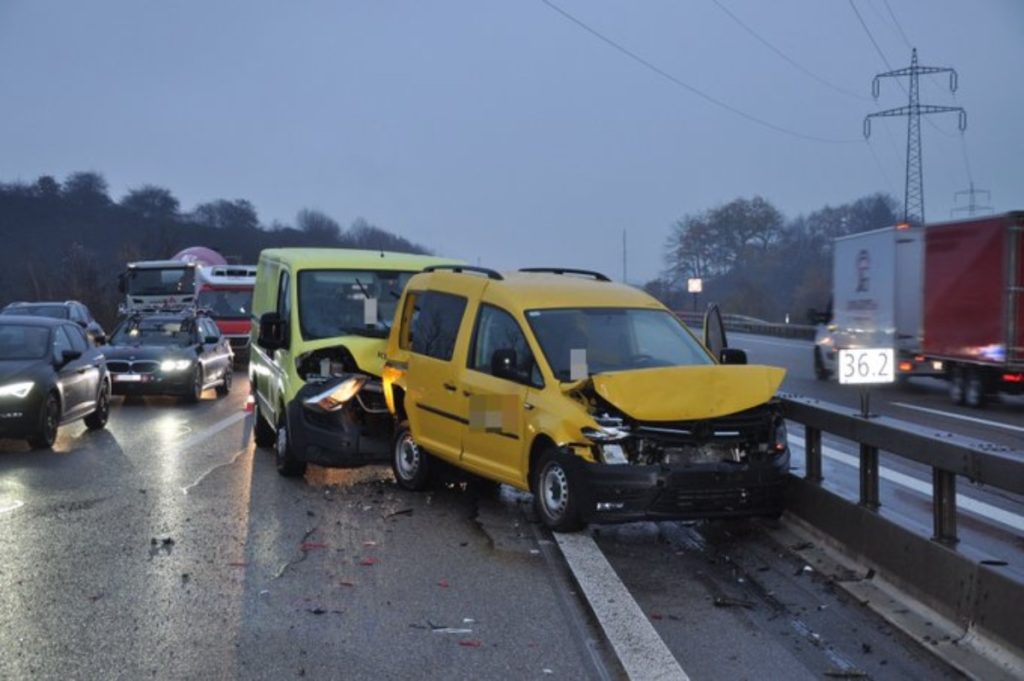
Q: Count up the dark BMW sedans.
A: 1